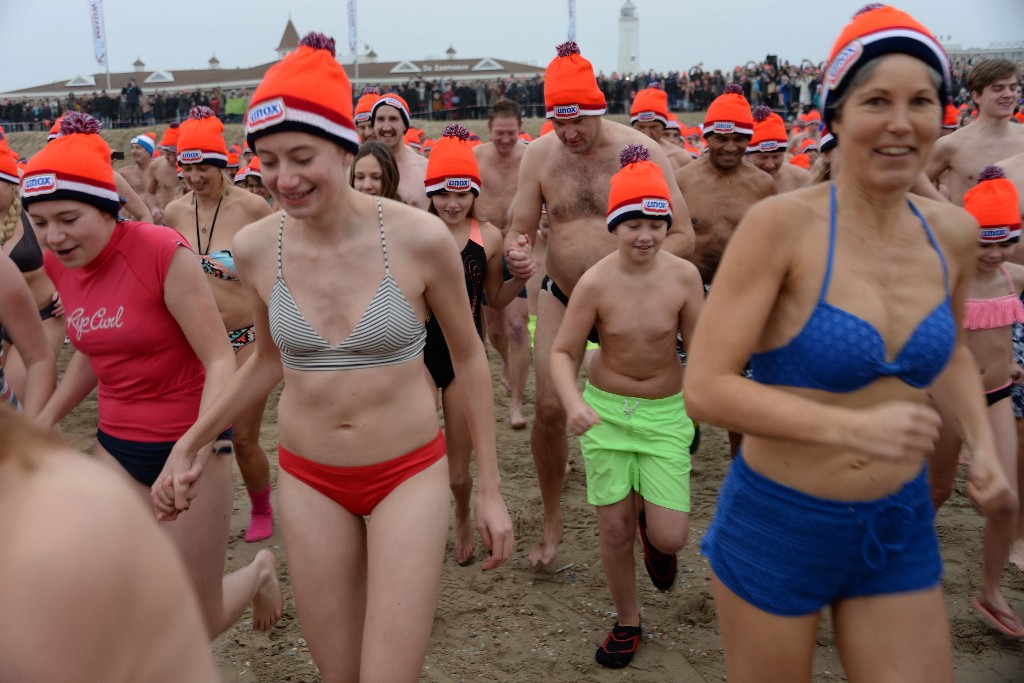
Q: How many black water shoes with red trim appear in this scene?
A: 2